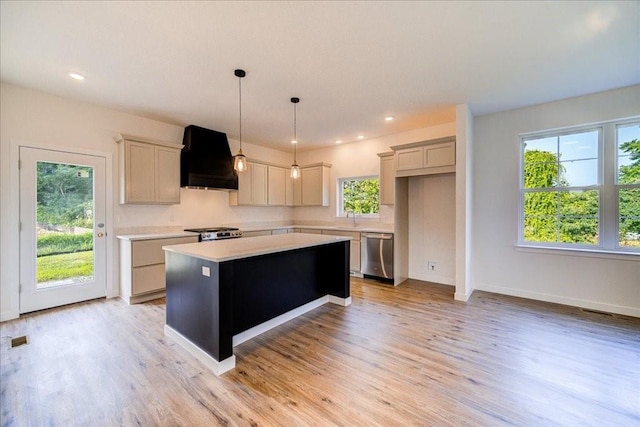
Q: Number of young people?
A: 0